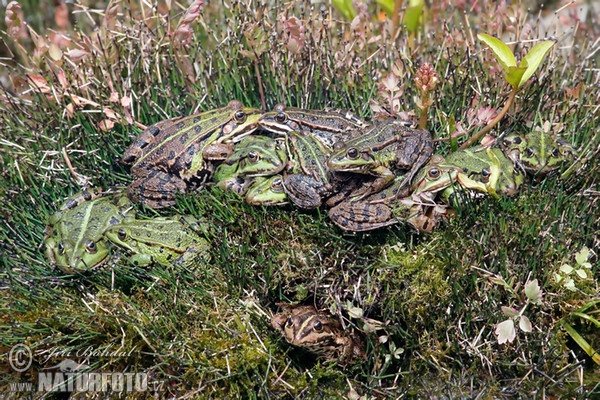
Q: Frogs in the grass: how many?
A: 12